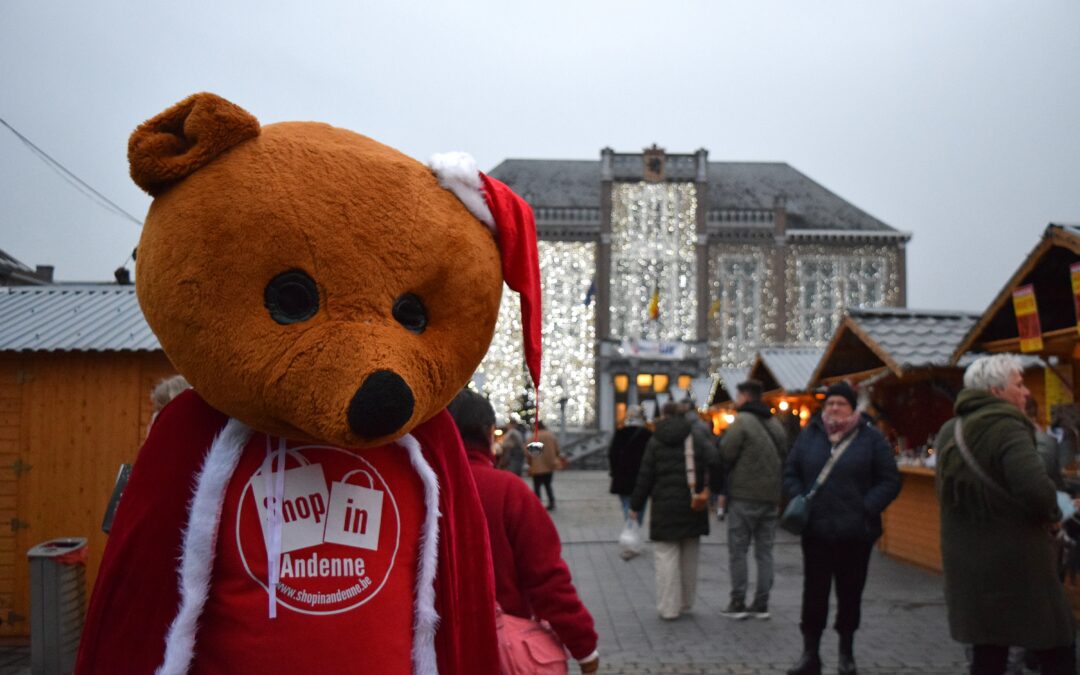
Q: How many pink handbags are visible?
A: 1